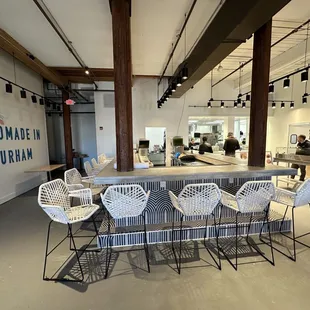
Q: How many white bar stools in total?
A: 9